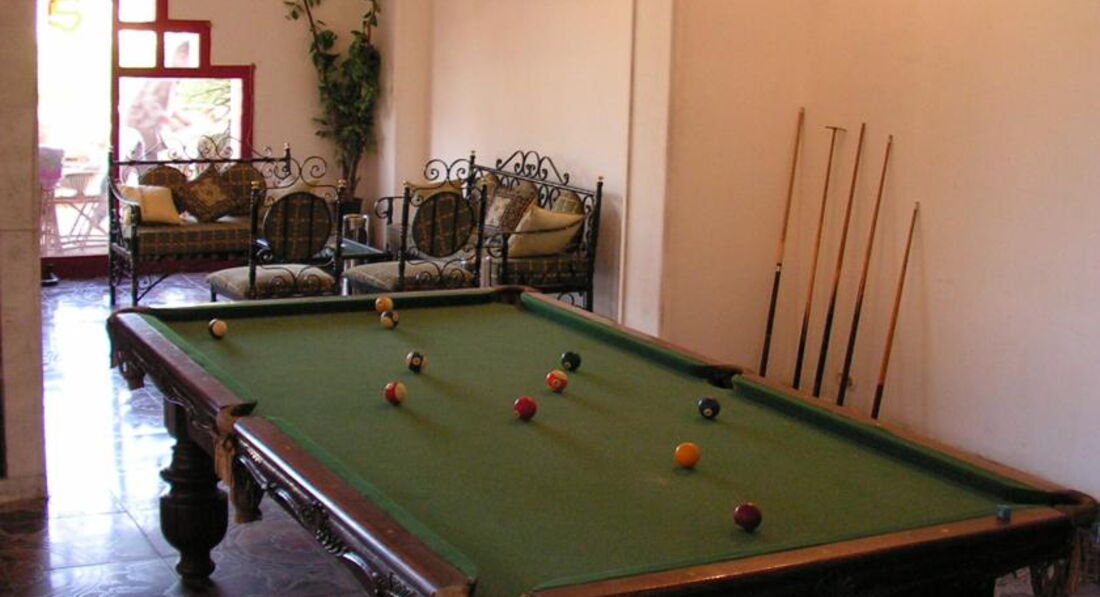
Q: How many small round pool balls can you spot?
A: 11